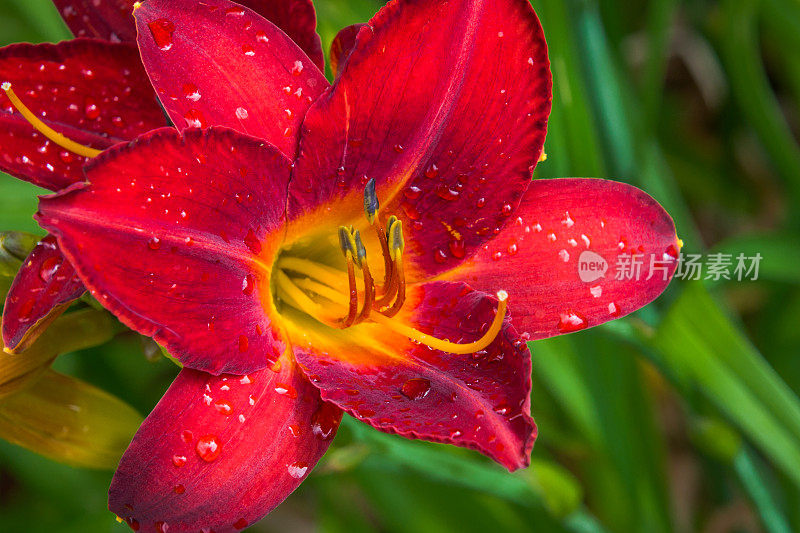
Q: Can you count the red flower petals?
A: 11